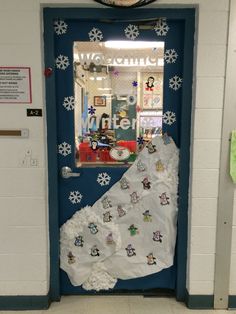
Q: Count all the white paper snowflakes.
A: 12